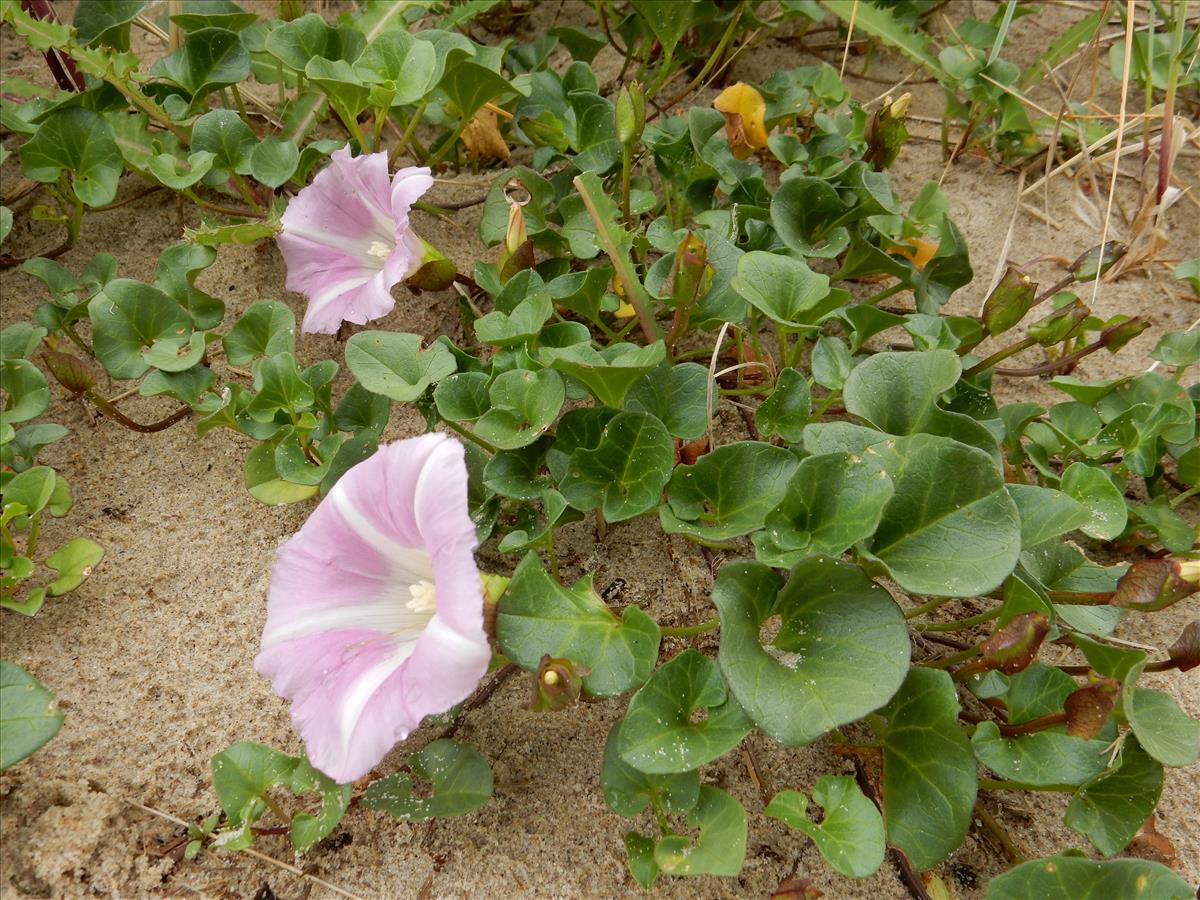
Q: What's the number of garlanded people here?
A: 0